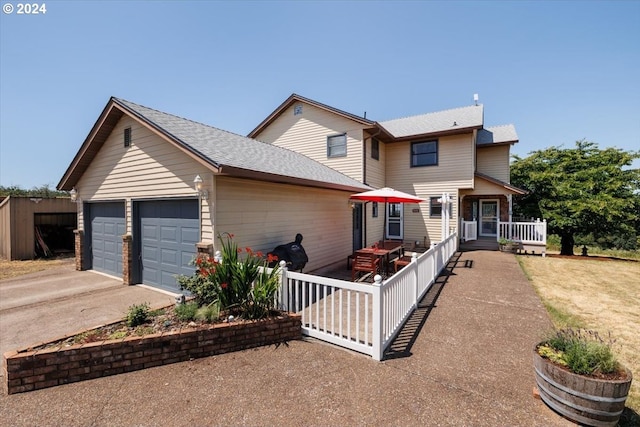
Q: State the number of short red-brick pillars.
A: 3